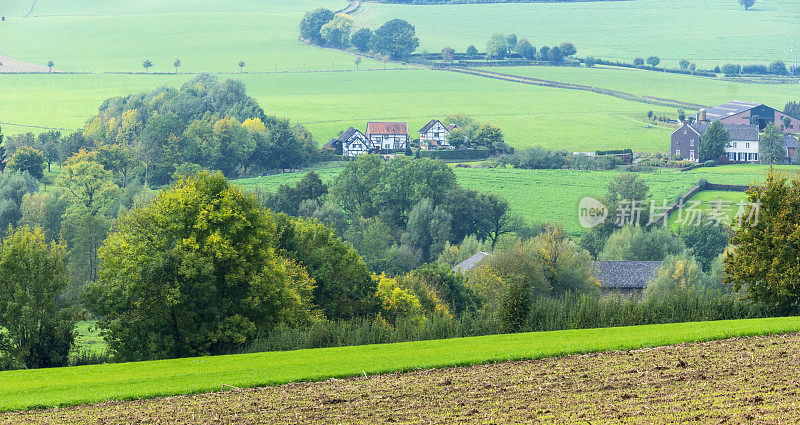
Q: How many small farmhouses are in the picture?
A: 3